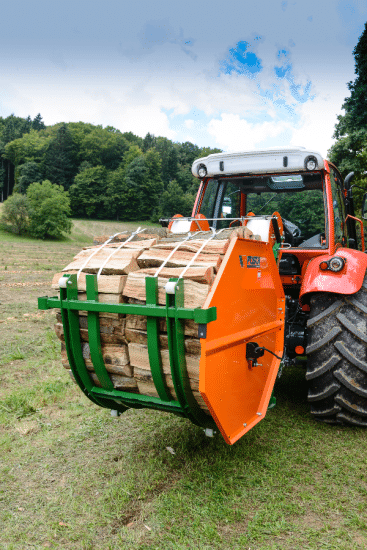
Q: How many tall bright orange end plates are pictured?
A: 1